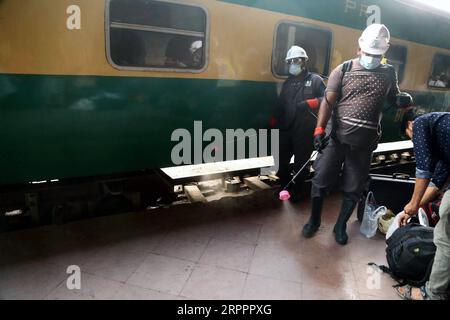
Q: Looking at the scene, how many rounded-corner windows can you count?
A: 4